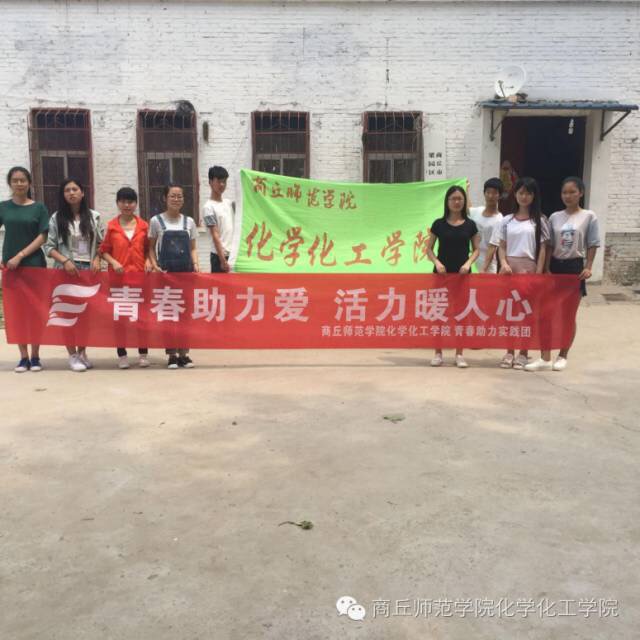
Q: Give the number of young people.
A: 9